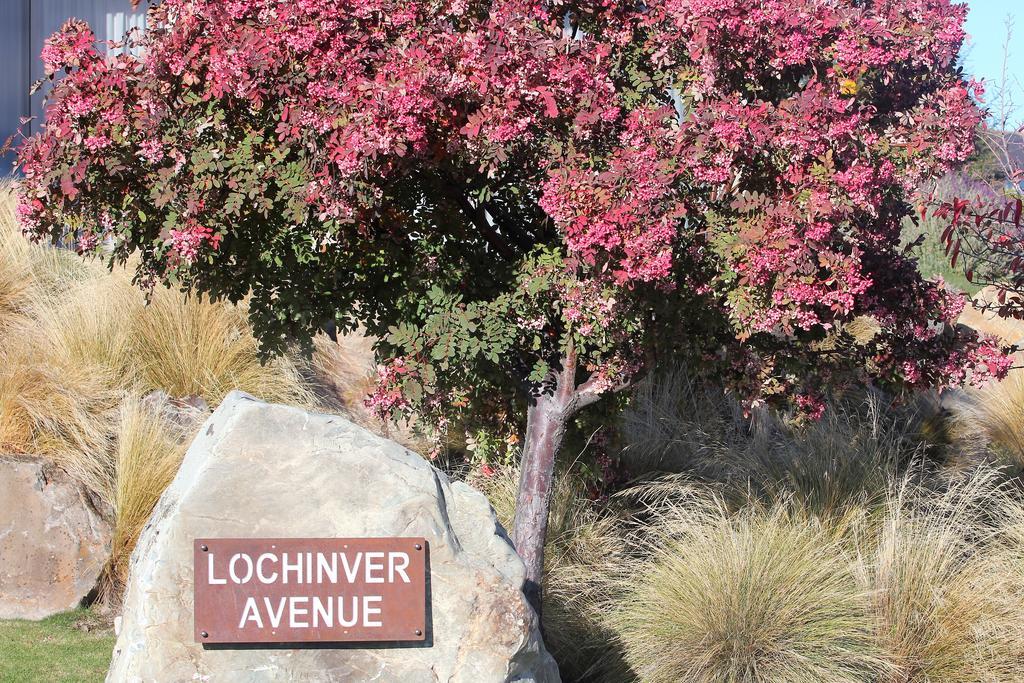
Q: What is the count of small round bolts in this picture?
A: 4